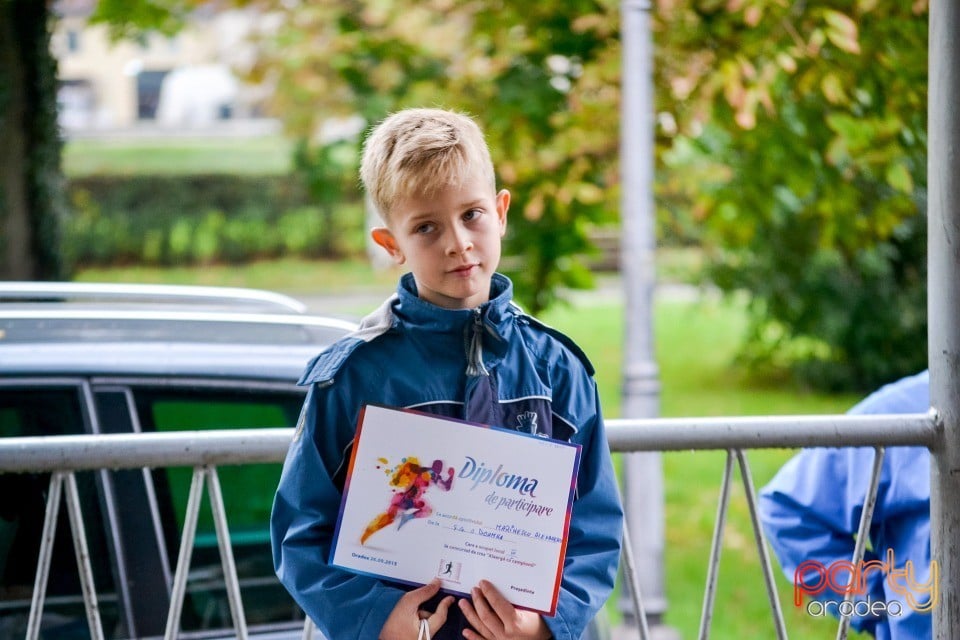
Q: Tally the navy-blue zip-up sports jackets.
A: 1